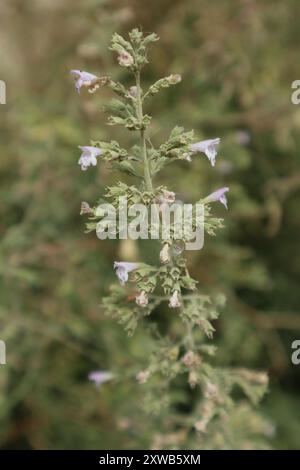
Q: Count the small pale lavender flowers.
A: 6